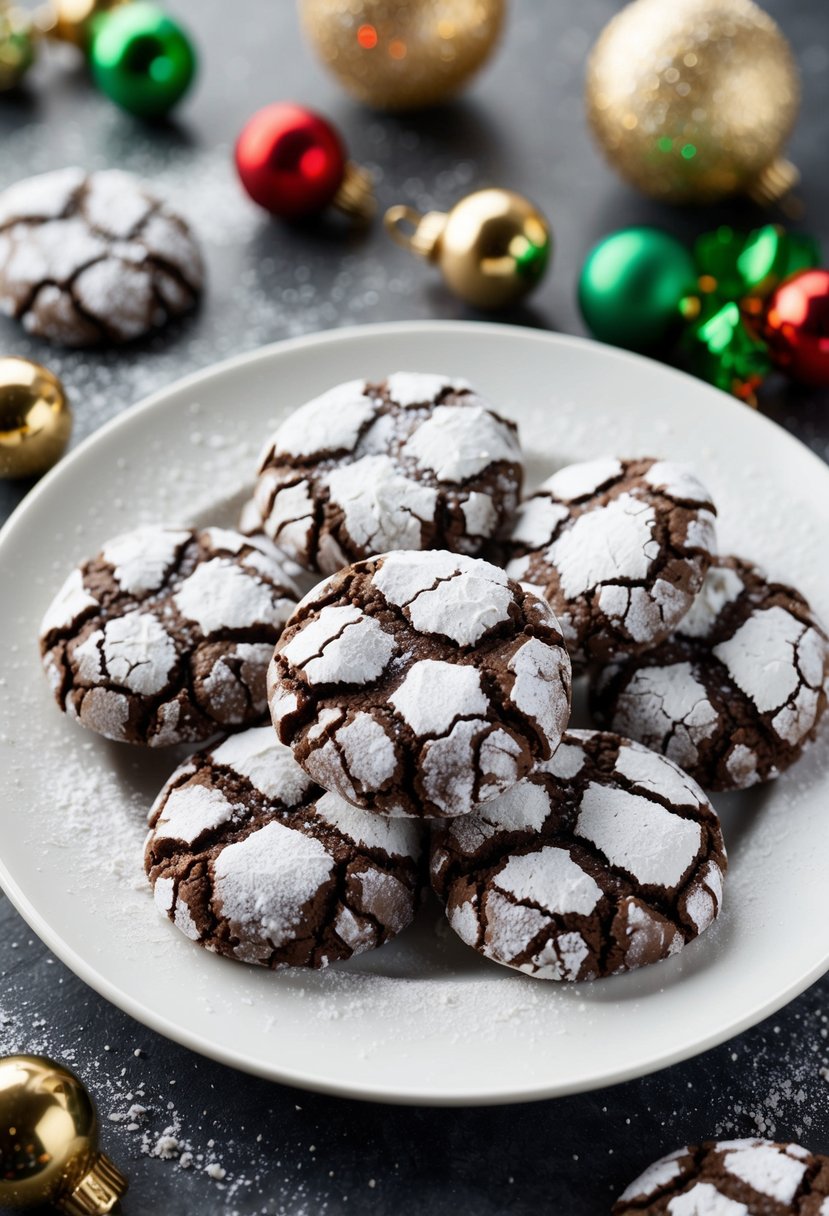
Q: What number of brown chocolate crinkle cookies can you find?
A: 9